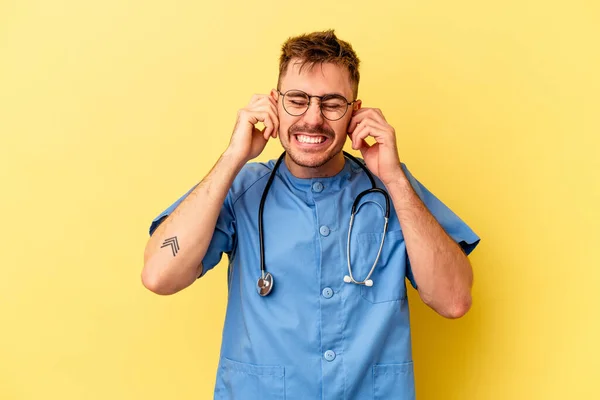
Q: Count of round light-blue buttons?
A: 4